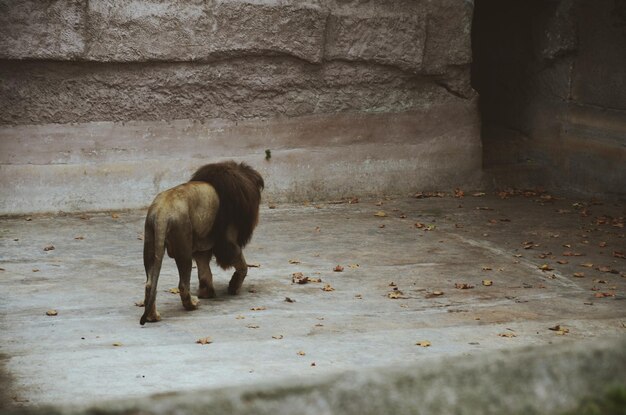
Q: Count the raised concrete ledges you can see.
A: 1